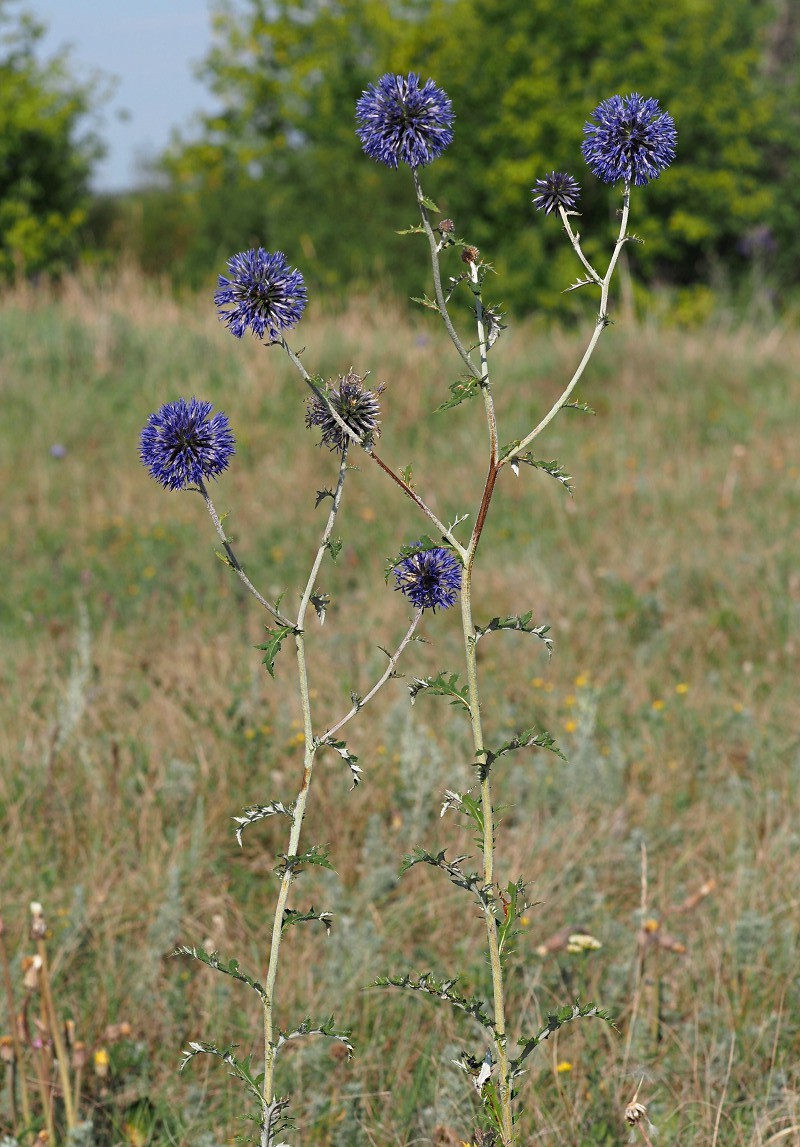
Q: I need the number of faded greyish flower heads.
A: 1